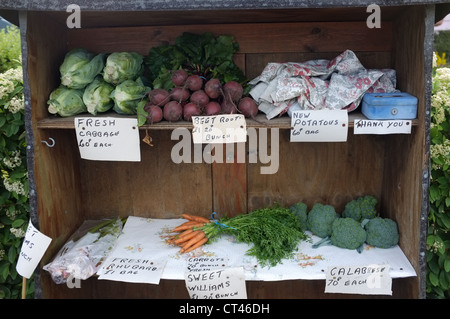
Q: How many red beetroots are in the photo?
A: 13